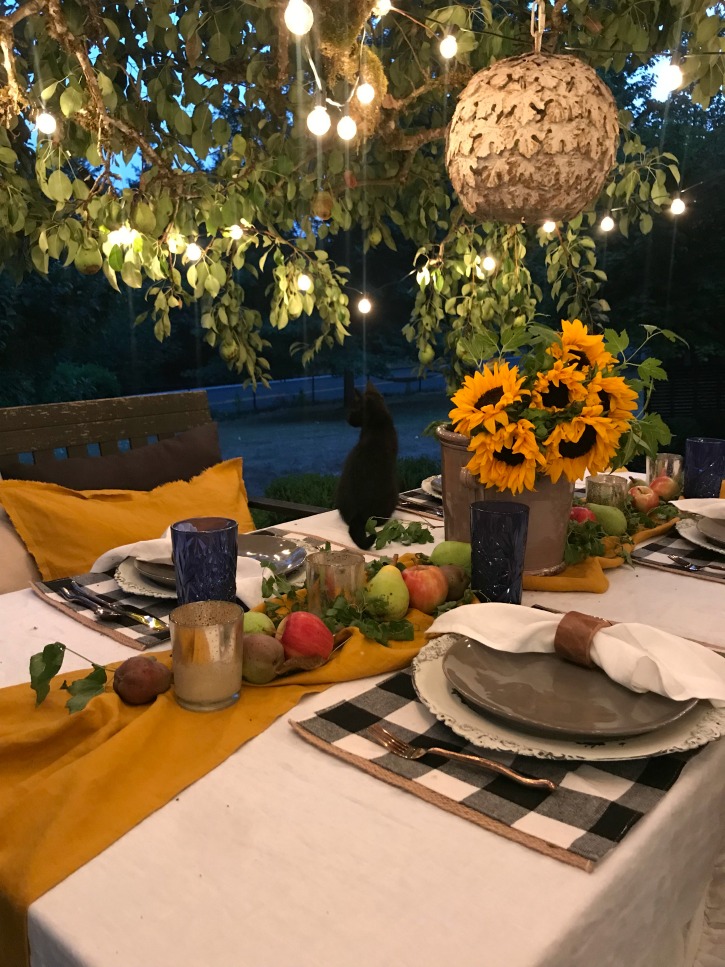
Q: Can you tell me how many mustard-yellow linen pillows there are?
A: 1